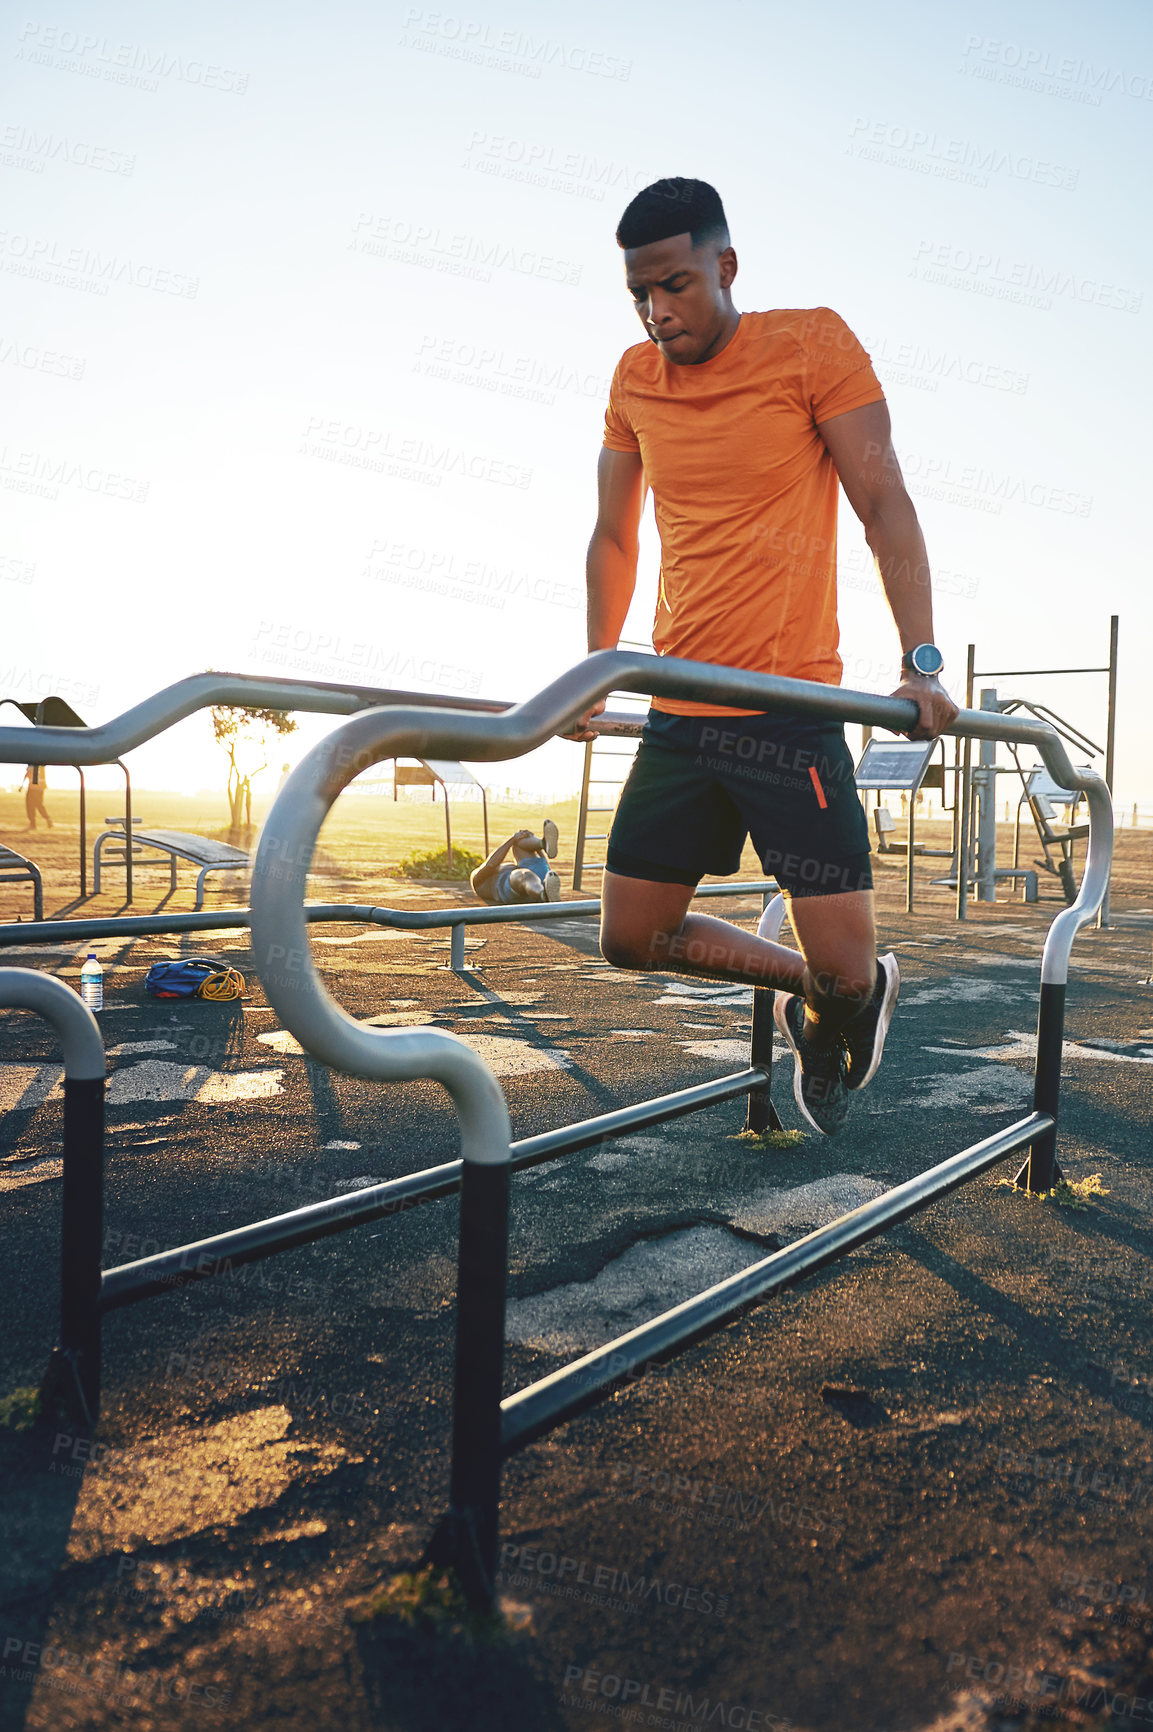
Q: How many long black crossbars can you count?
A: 2